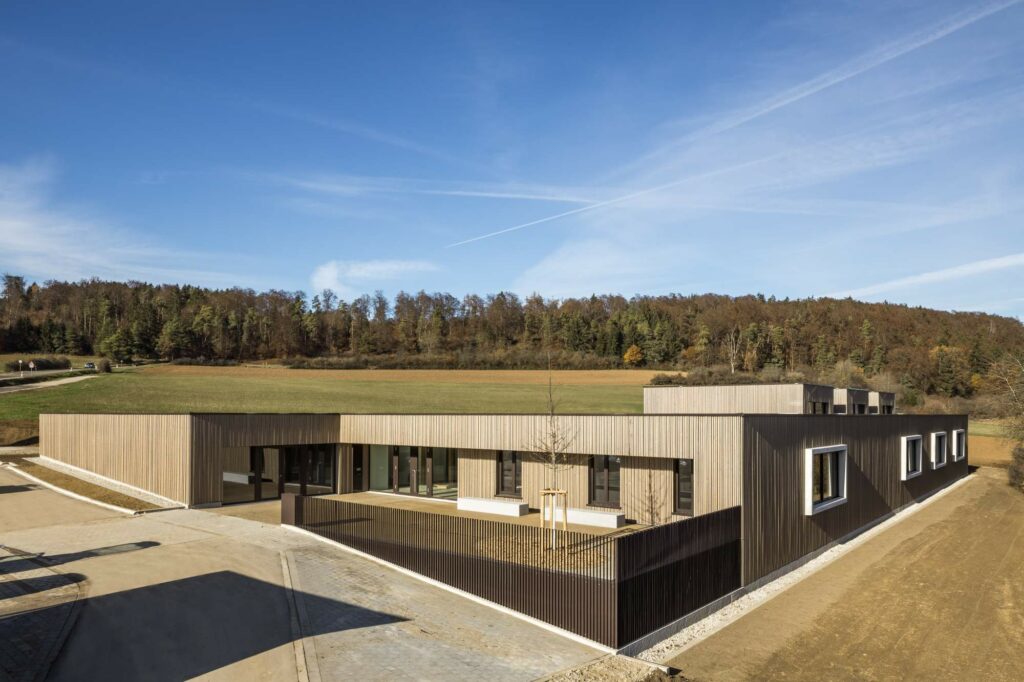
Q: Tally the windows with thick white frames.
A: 4